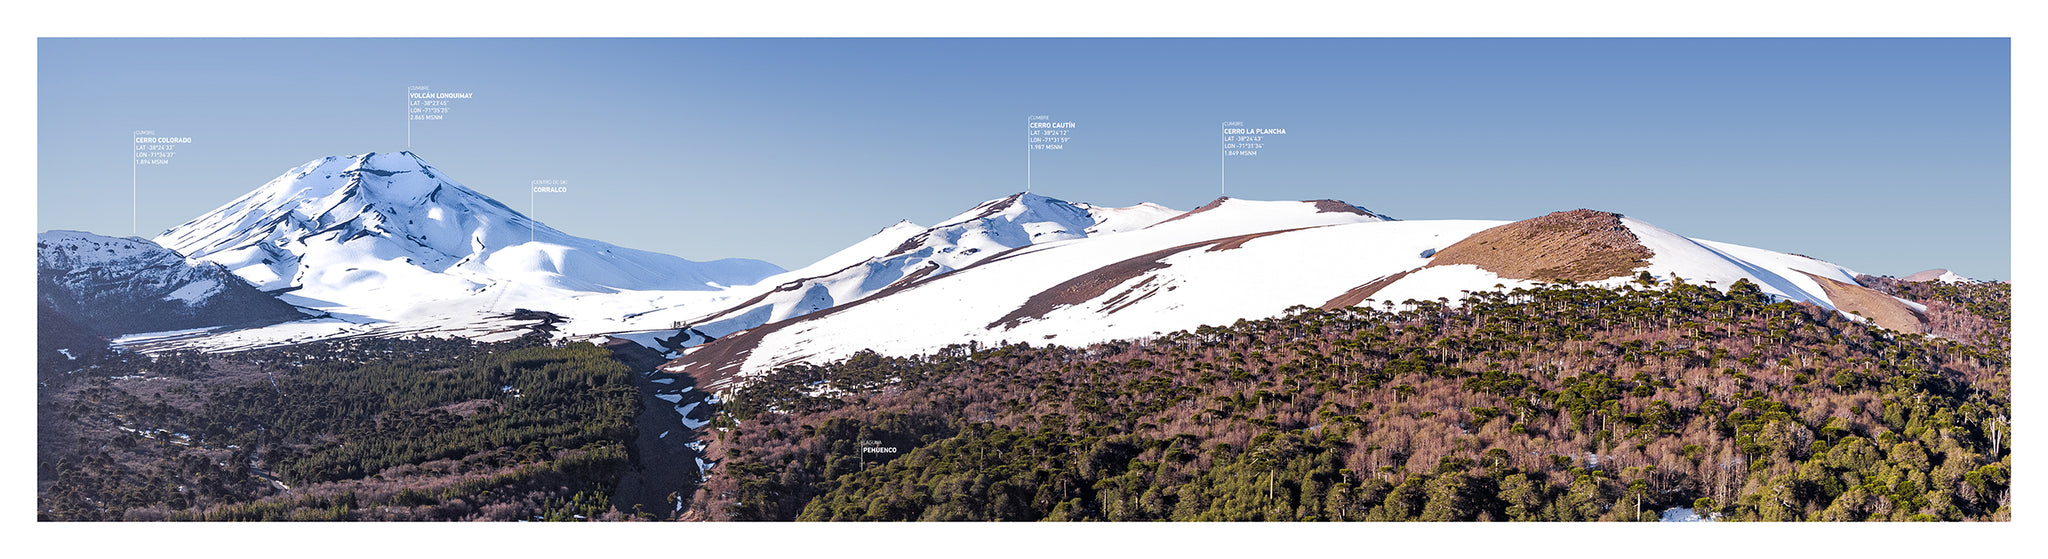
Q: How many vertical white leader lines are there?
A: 6